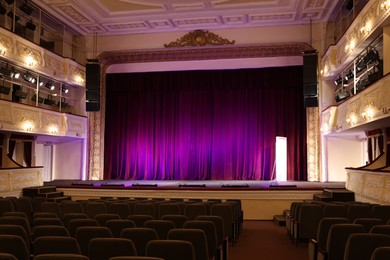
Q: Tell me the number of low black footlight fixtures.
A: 6